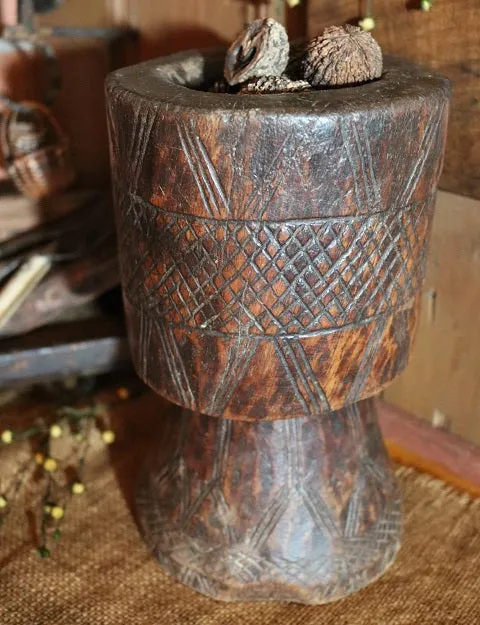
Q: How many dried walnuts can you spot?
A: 3